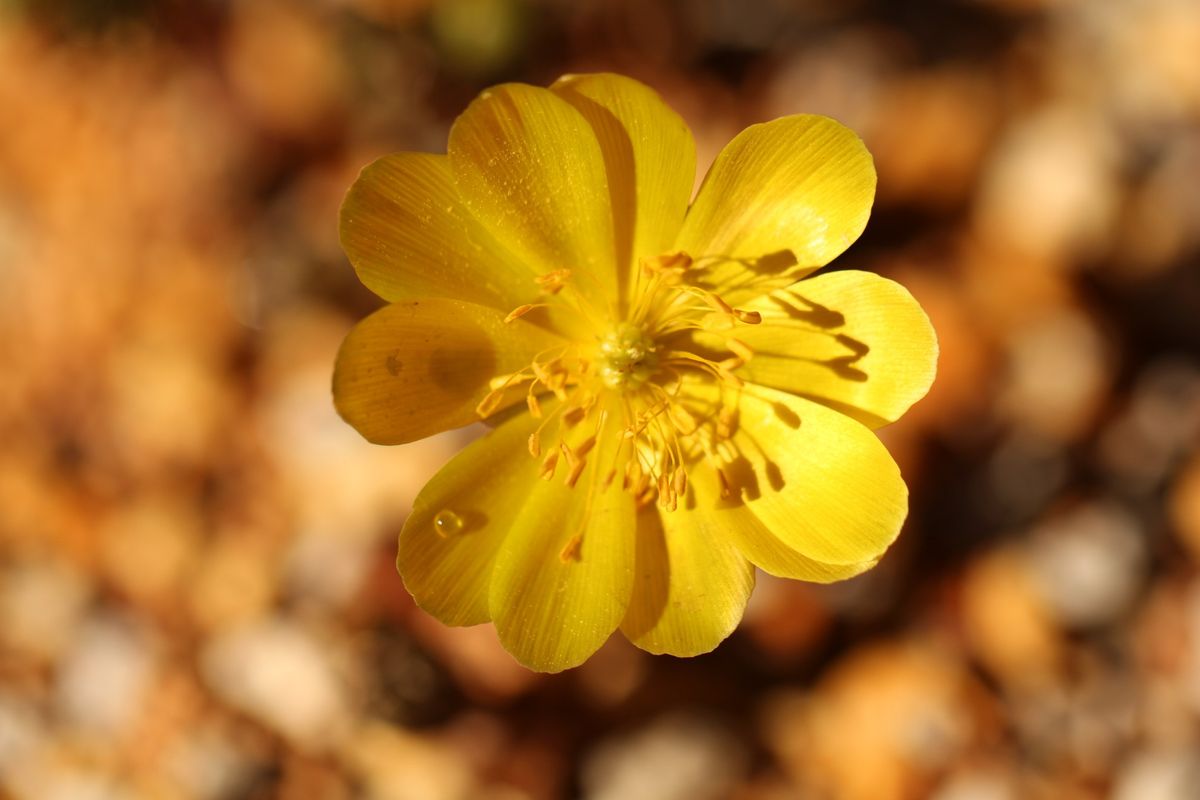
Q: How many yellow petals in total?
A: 11